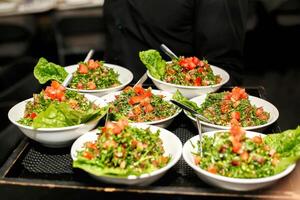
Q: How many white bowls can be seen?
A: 7